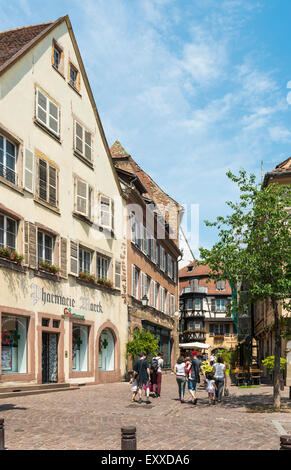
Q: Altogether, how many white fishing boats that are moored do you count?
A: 0